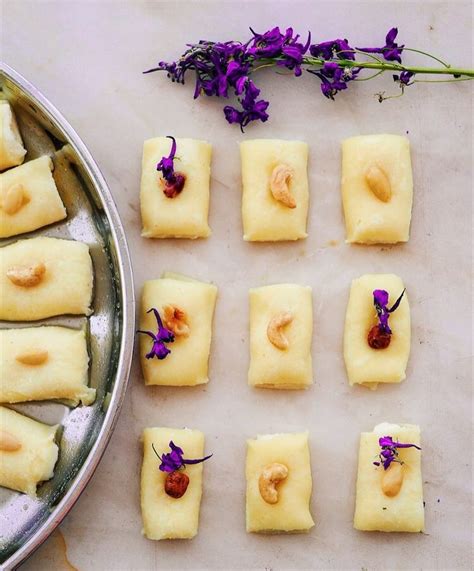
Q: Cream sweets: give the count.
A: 14